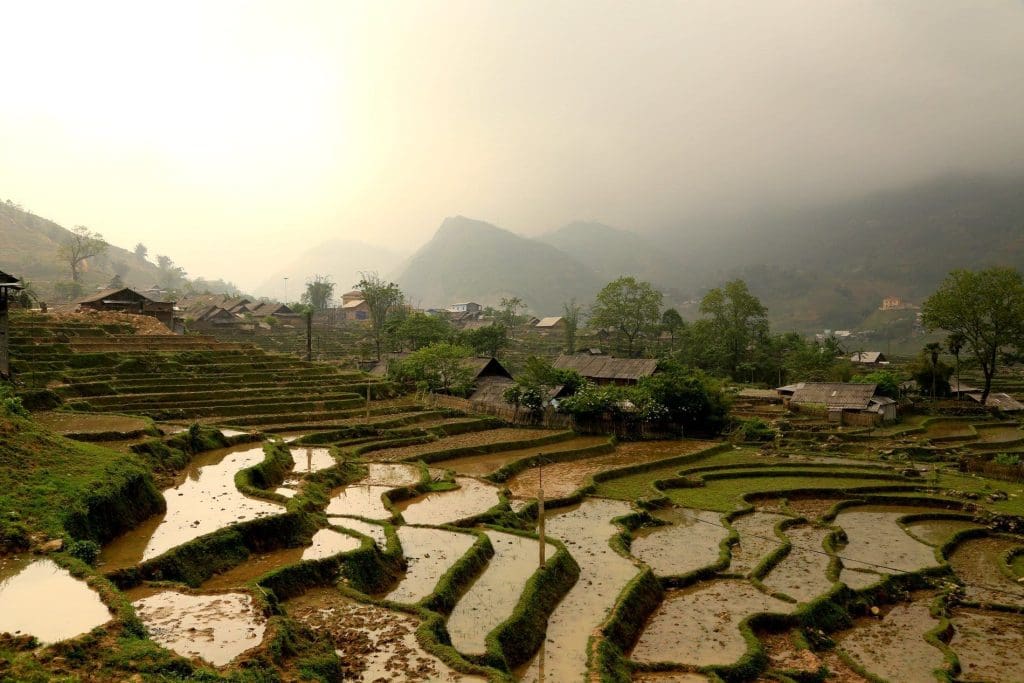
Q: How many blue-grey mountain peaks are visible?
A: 3